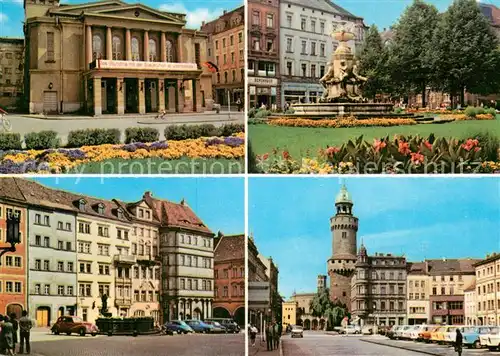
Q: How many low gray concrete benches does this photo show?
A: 0